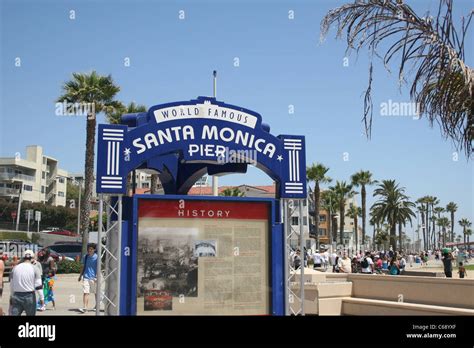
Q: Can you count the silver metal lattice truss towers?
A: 2